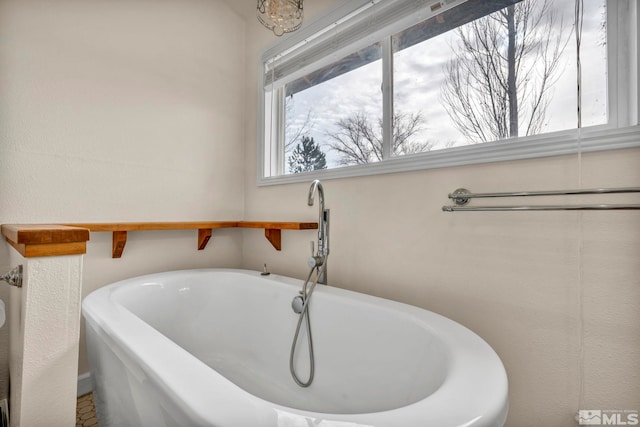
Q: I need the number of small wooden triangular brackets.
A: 3